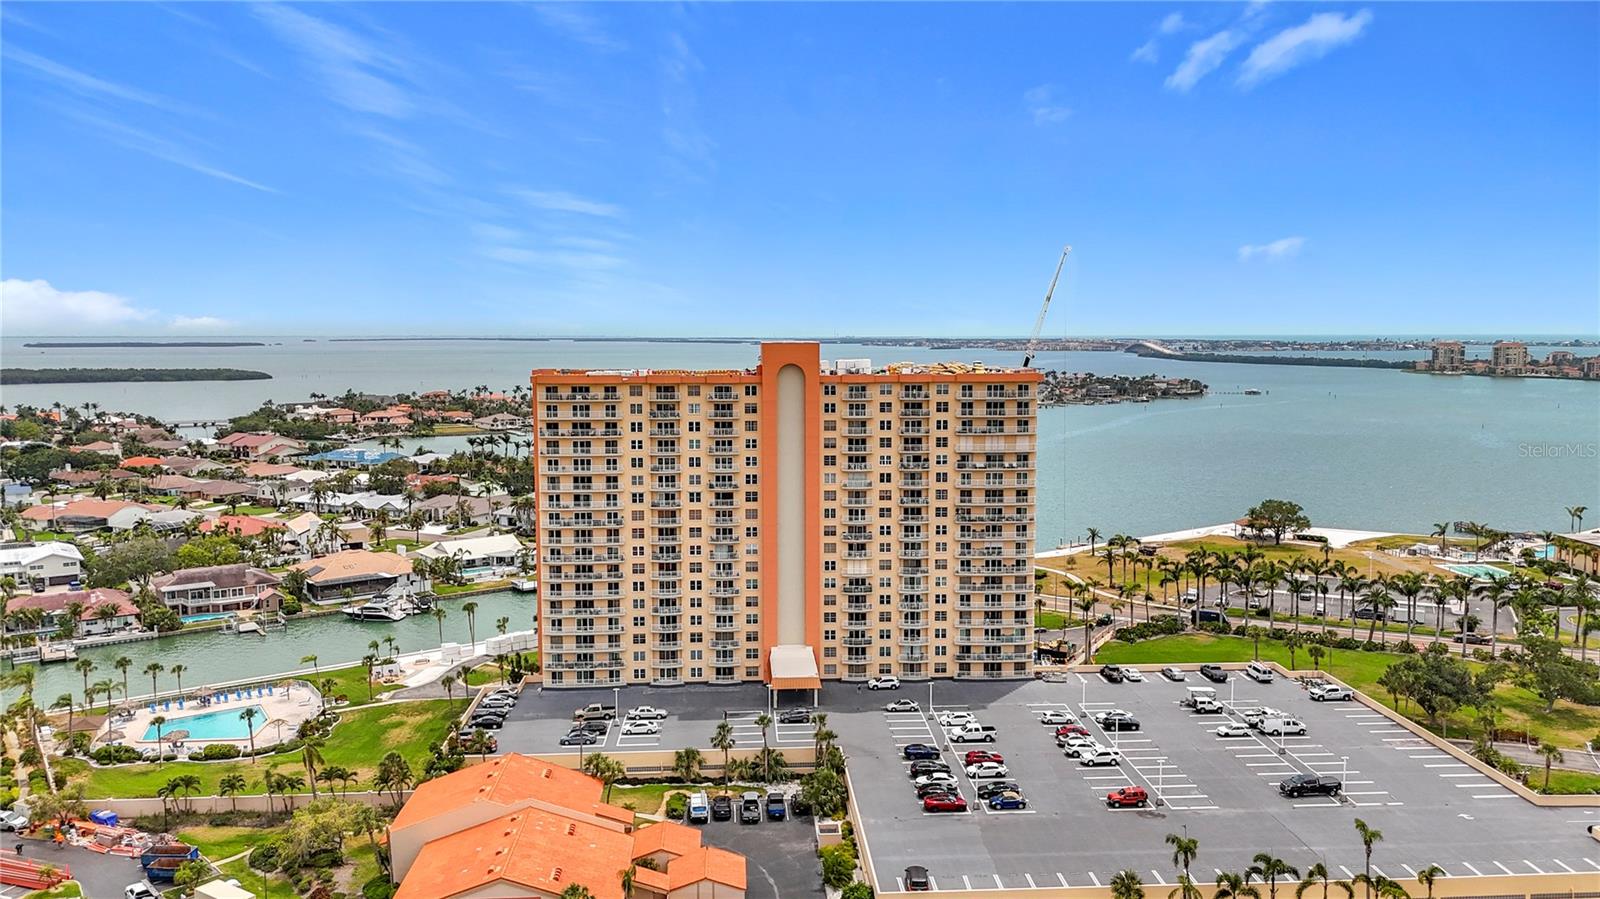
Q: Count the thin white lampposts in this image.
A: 11